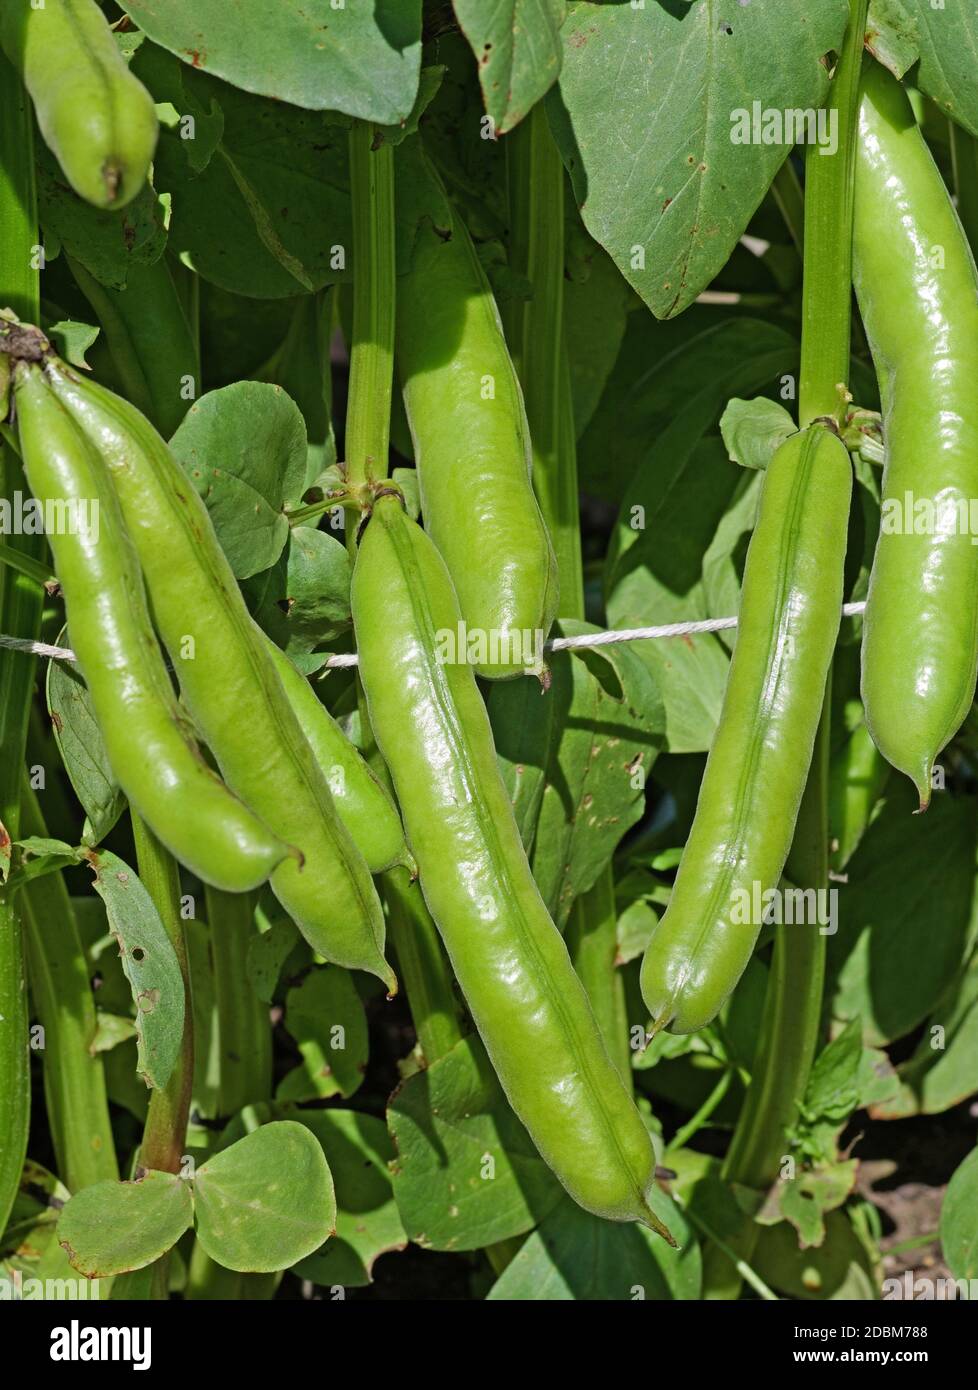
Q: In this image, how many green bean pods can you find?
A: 8